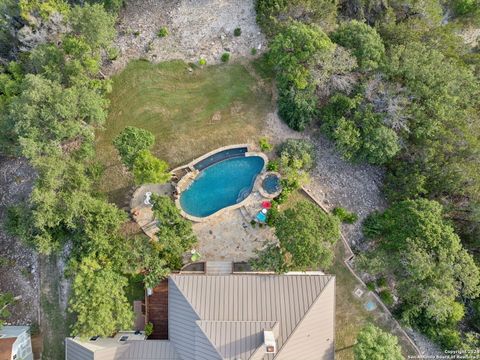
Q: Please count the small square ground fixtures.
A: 2